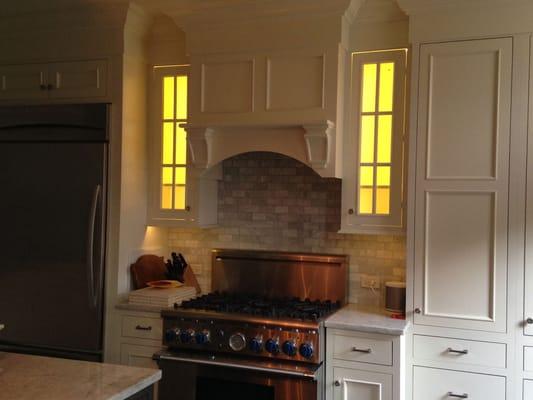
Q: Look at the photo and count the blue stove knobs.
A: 7